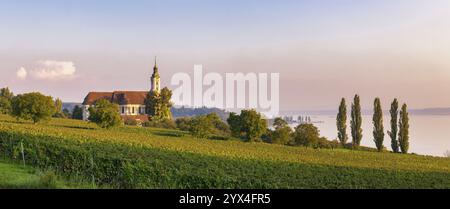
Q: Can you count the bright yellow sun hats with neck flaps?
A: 0